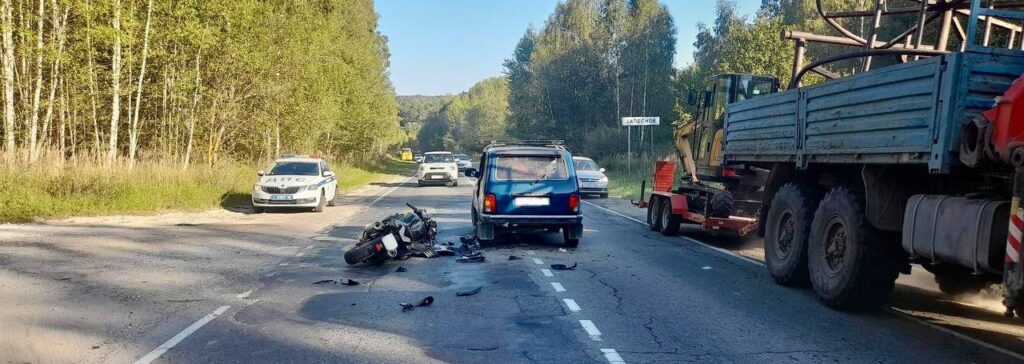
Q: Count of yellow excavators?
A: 1